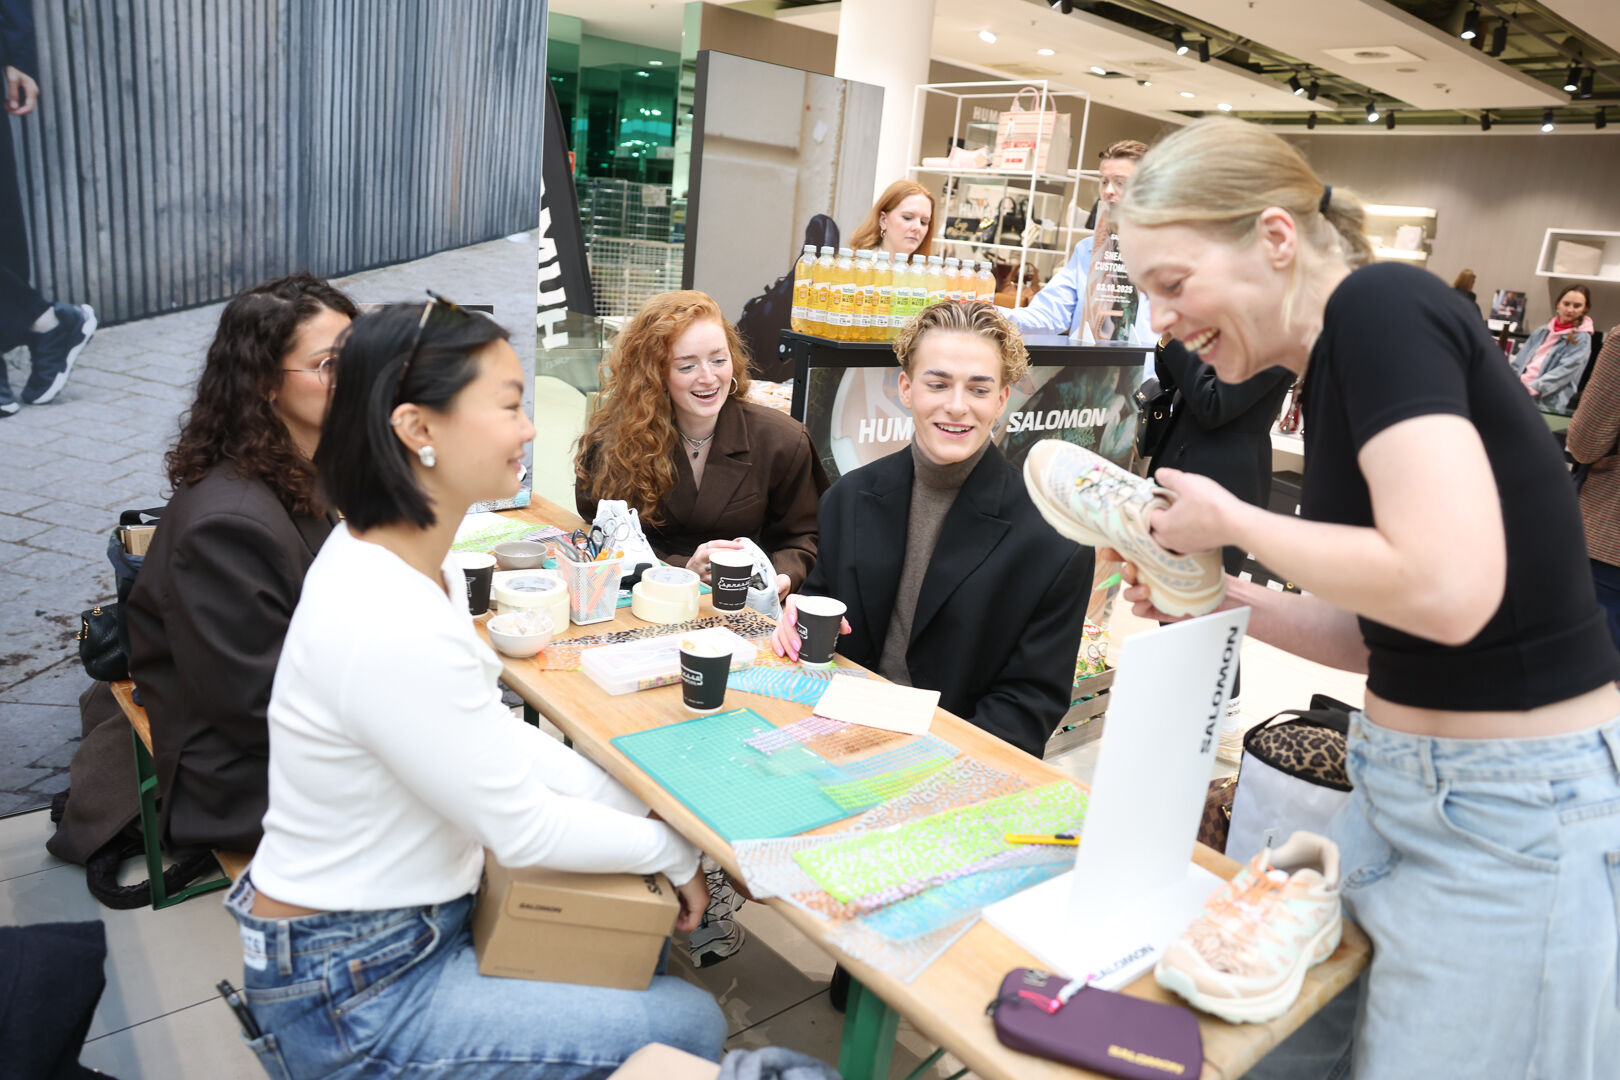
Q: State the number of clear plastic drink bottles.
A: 11